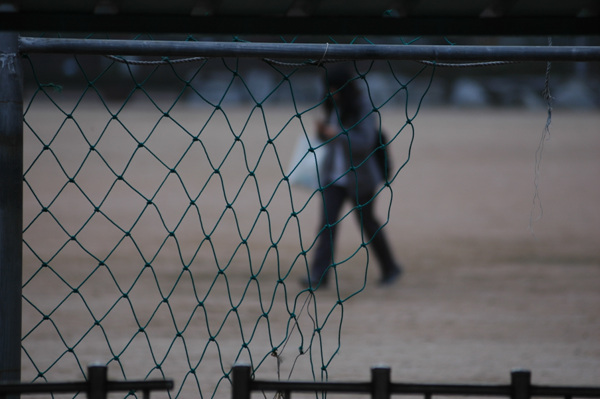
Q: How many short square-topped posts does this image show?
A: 4